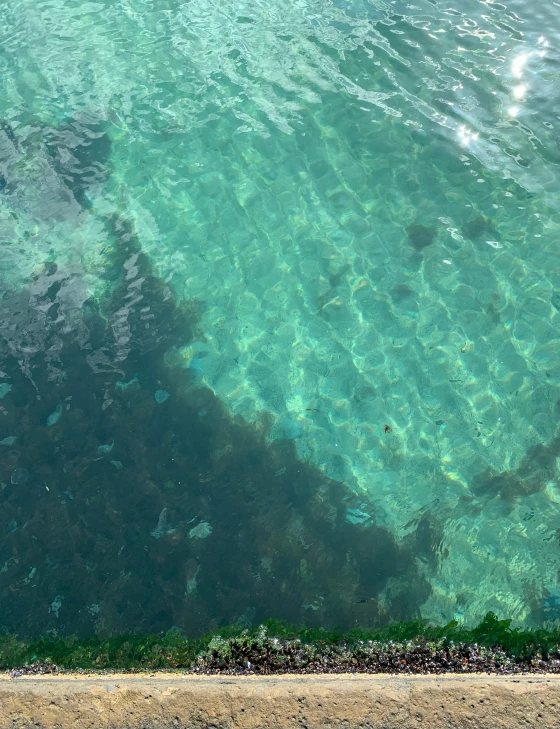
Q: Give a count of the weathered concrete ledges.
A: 1